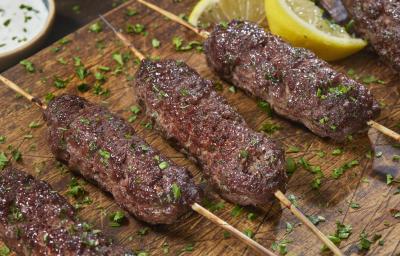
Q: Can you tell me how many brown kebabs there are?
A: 5